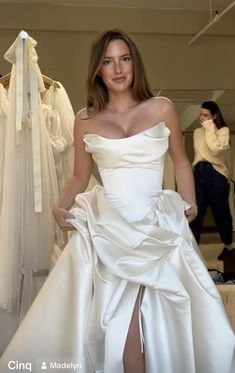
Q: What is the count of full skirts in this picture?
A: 1